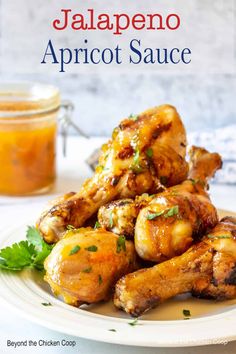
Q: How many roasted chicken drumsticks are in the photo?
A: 5